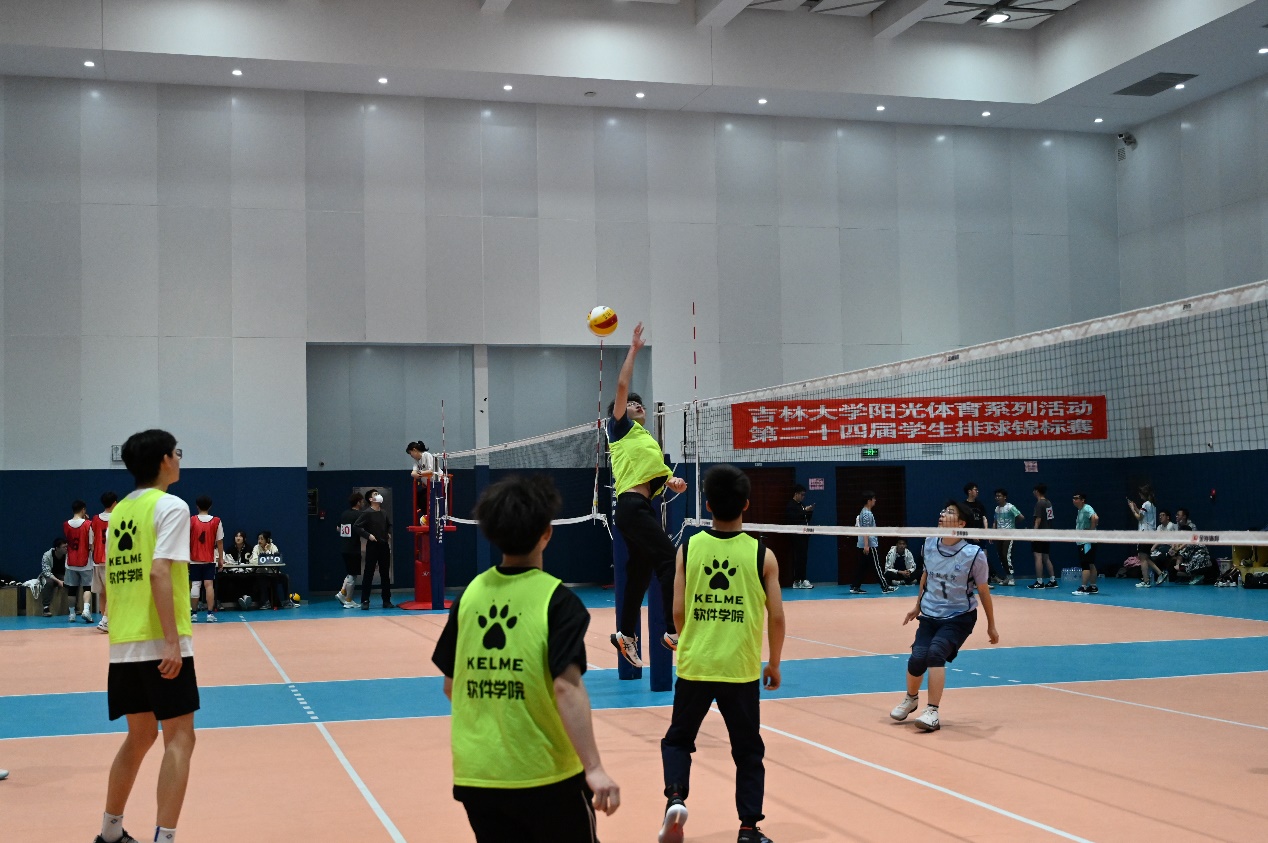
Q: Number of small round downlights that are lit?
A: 11